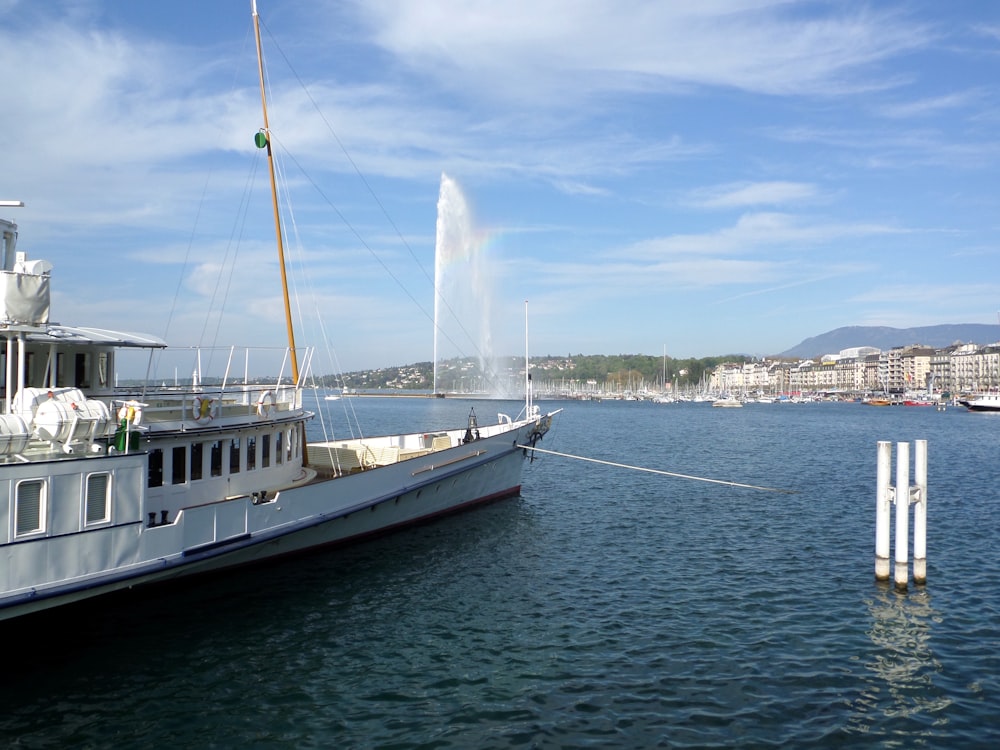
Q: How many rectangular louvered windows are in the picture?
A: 2